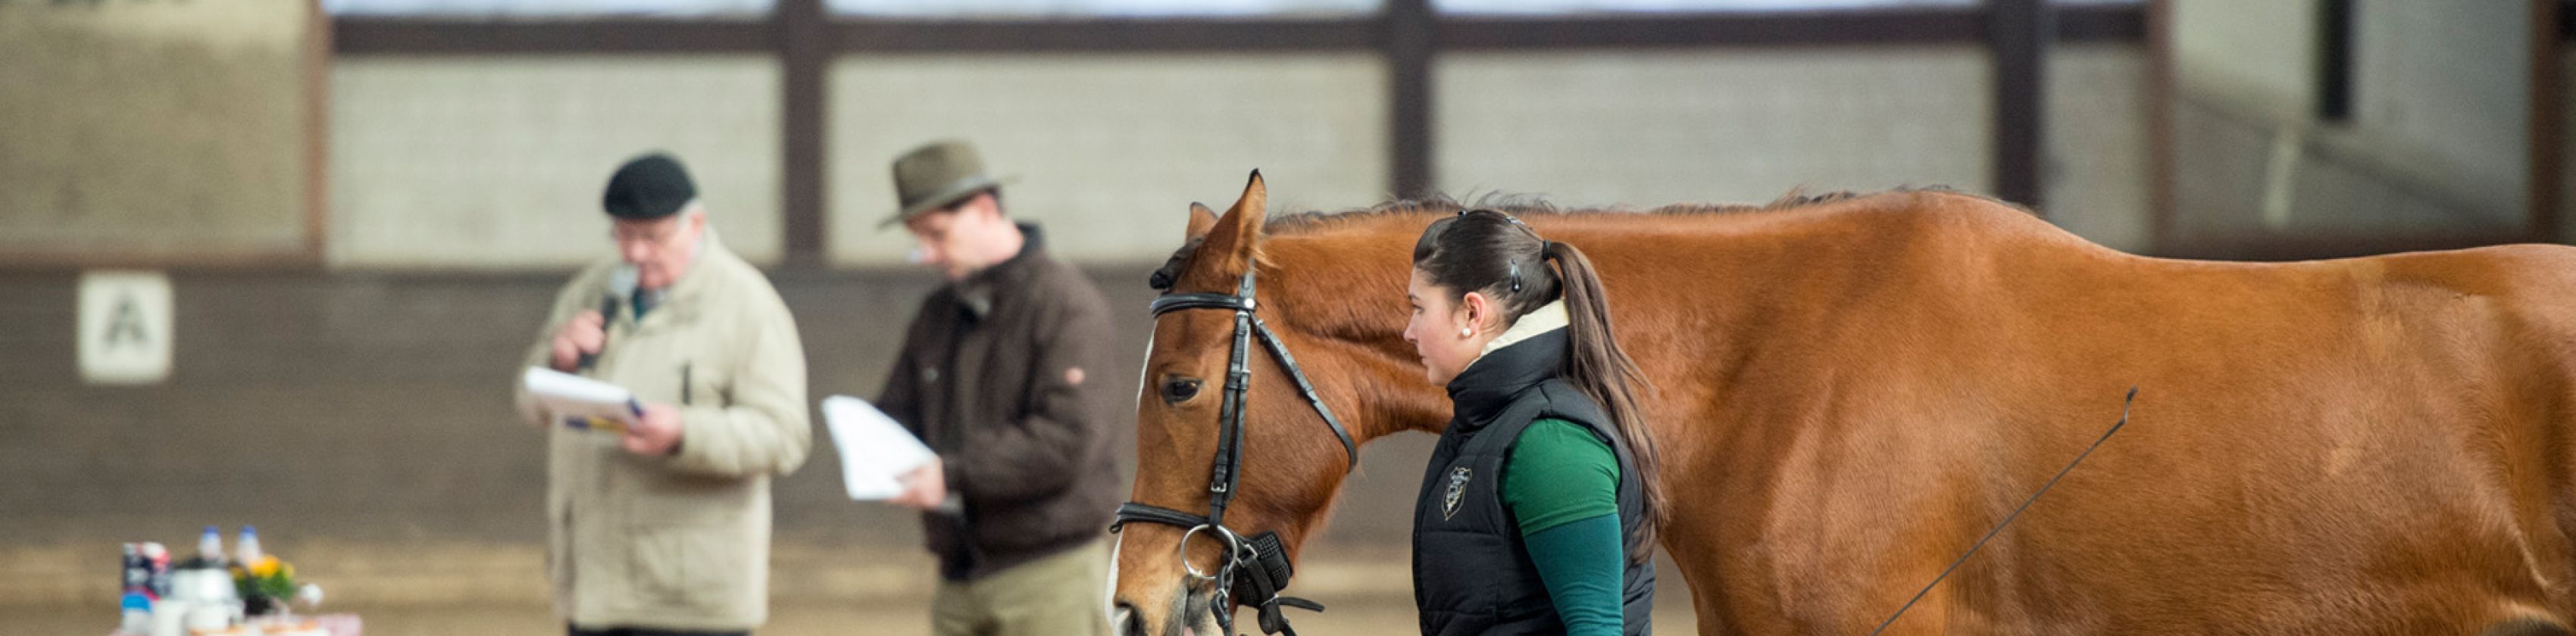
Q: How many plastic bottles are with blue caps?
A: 2